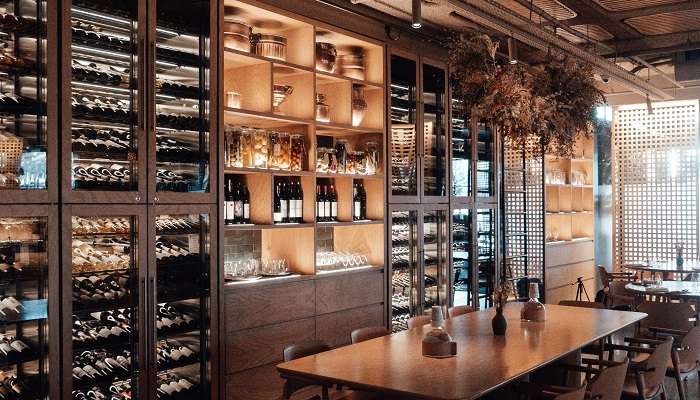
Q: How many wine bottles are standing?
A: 14